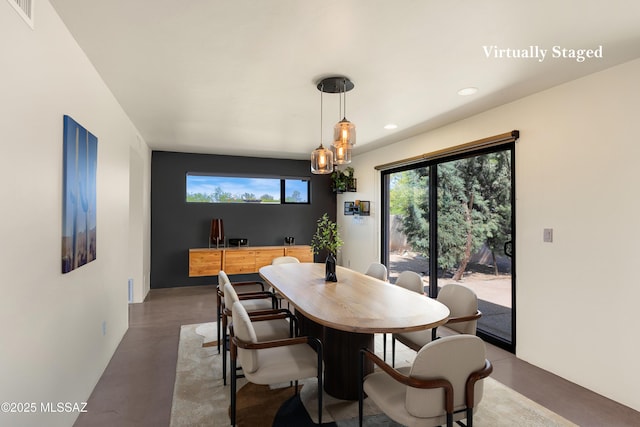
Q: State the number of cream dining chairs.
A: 8